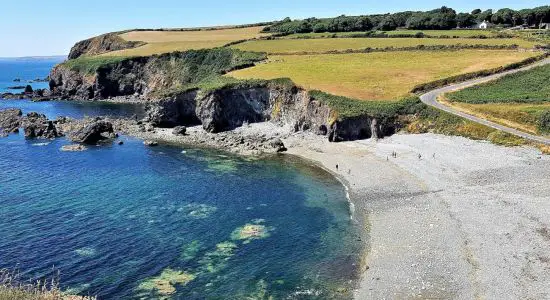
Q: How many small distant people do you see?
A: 7